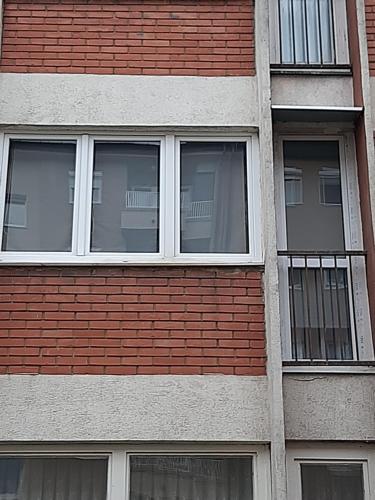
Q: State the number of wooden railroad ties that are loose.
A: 0